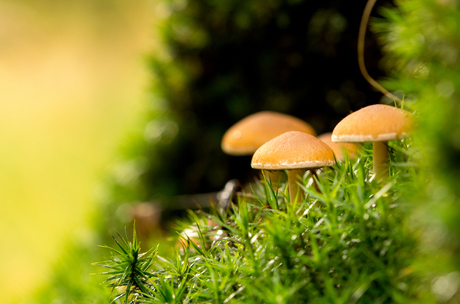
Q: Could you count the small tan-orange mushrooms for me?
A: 4